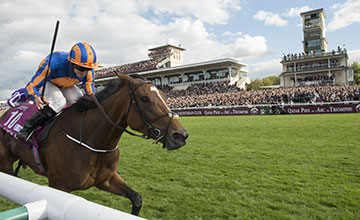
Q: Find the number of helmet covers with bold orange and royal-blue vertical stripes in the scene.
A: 1